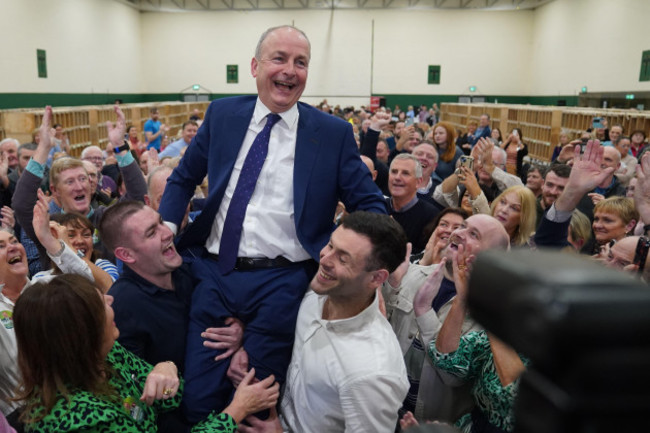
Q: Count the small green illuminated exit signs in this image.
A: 4